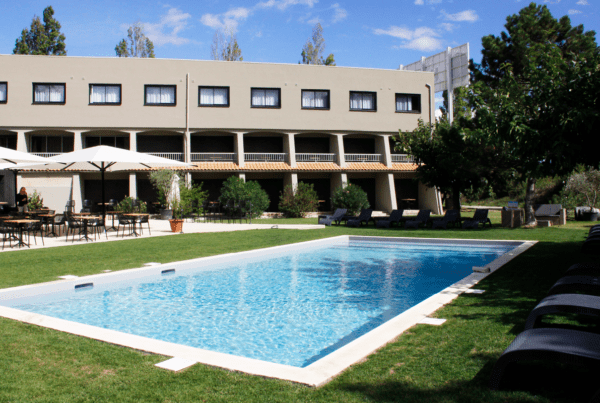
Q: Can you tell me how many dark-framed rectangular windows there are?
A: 9